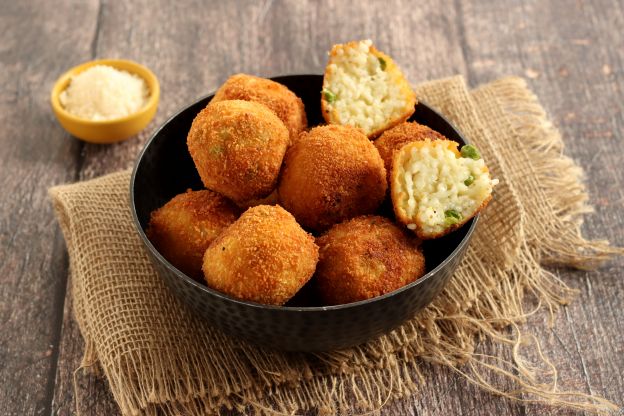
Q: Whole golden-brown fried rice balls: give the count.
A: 7